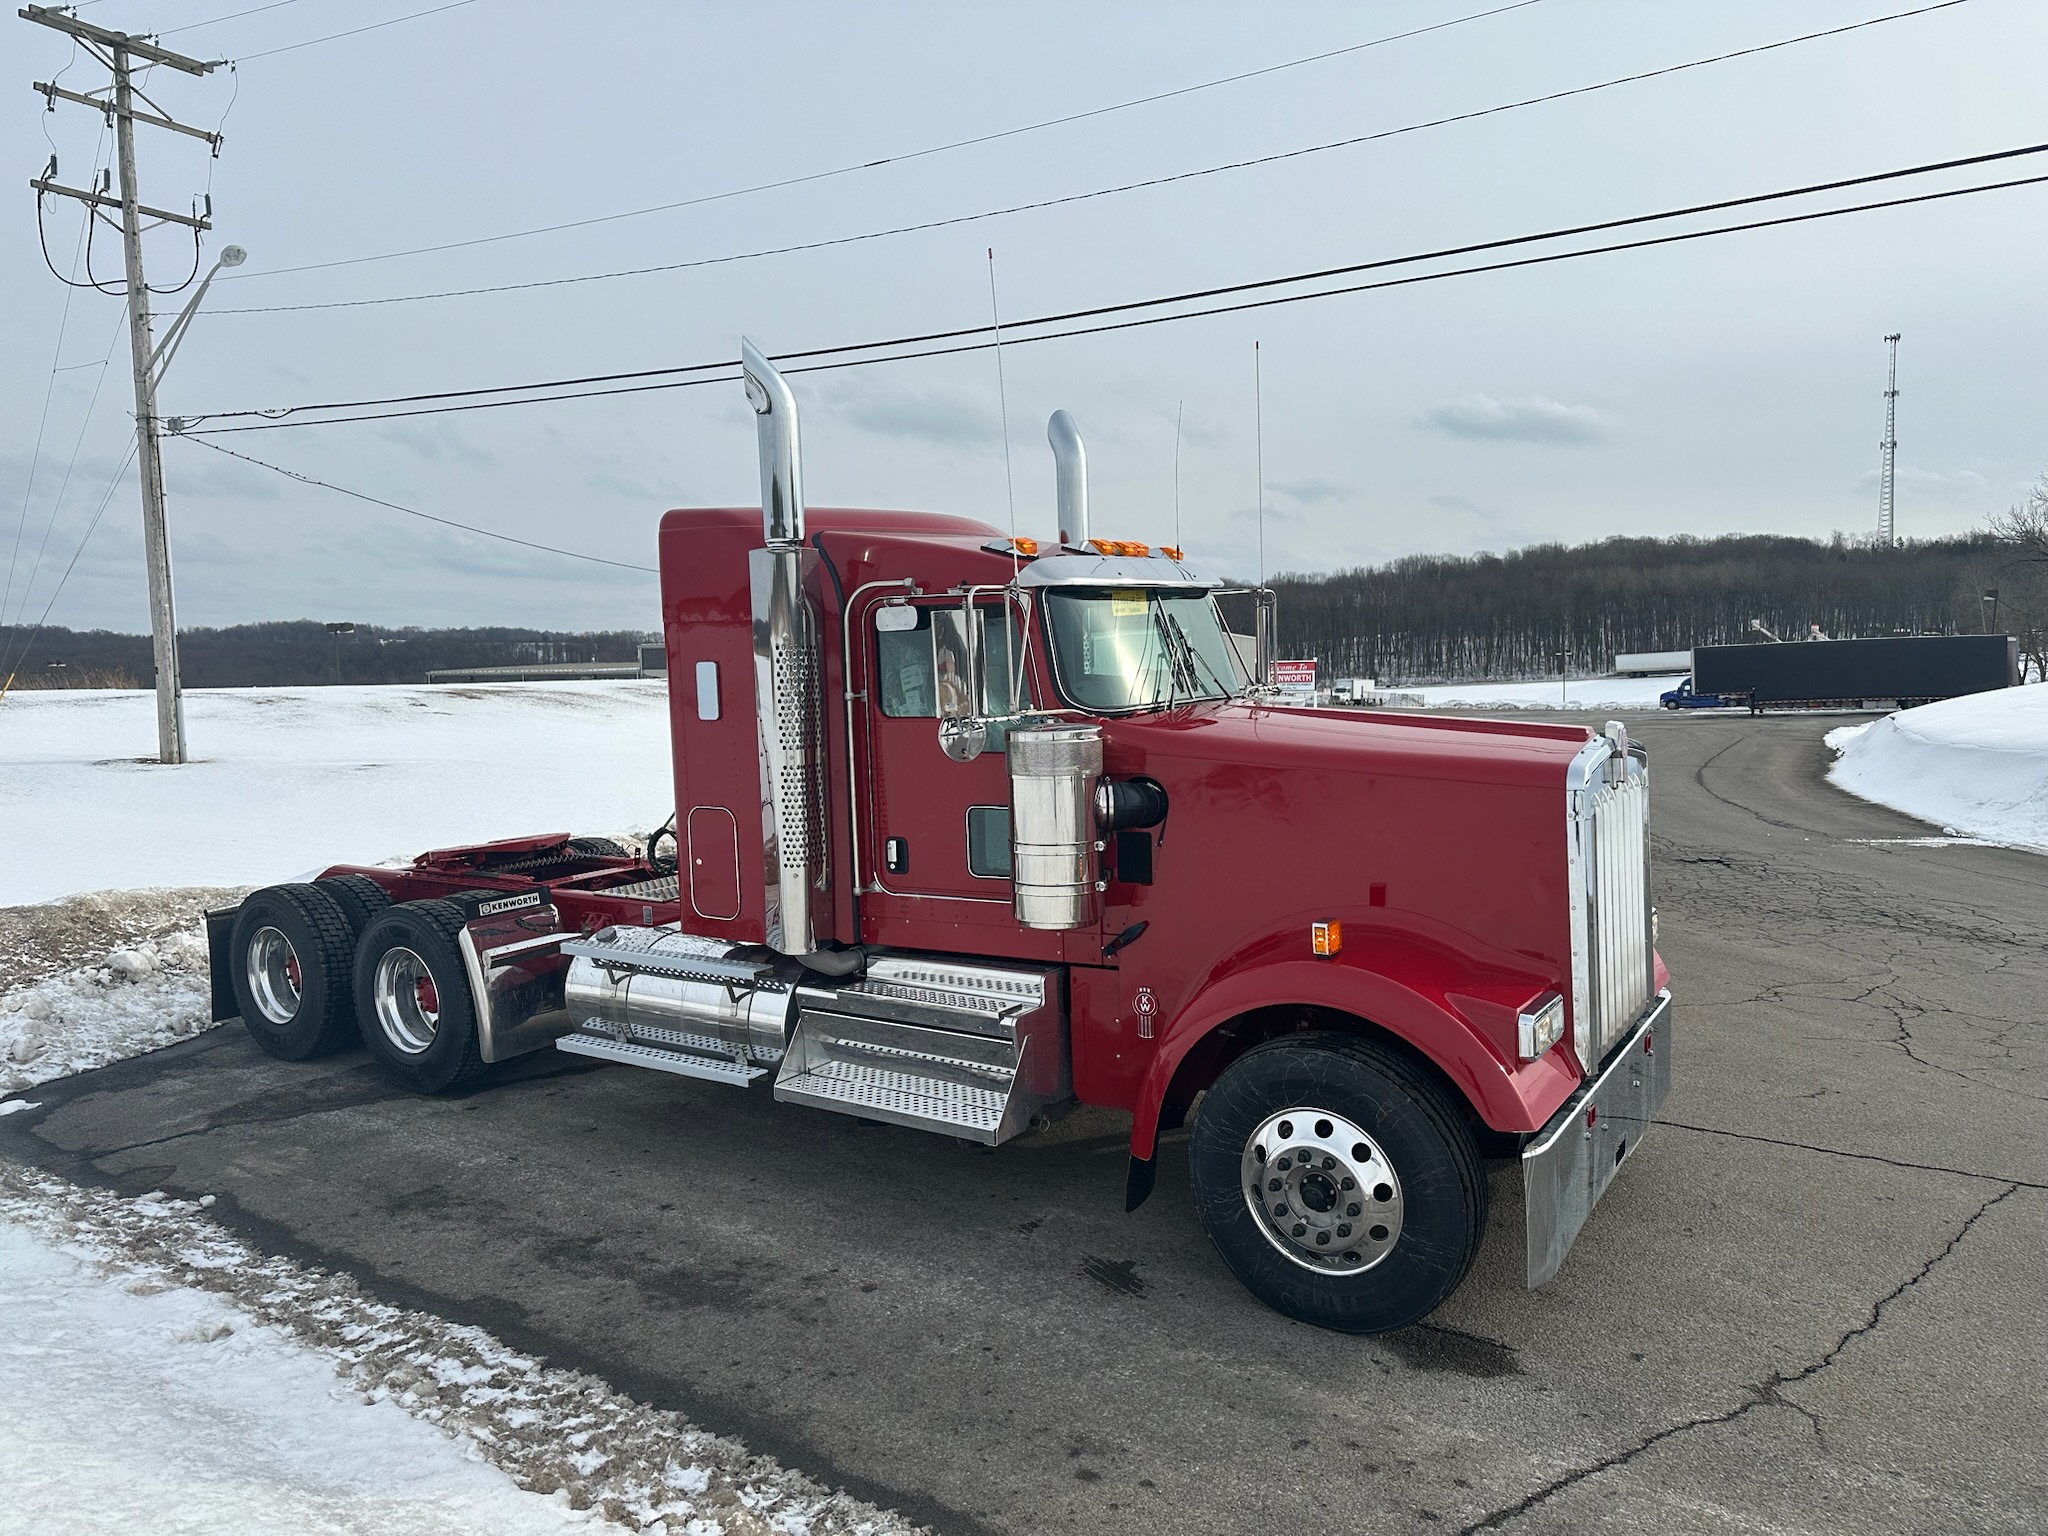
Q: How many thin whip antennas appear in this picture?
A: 3